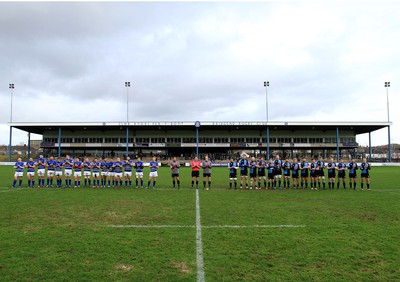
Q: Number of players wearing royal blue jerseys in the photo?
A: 15